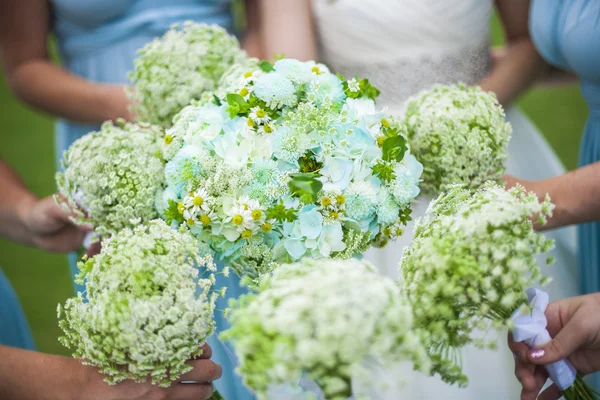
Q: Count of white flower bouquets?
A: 6